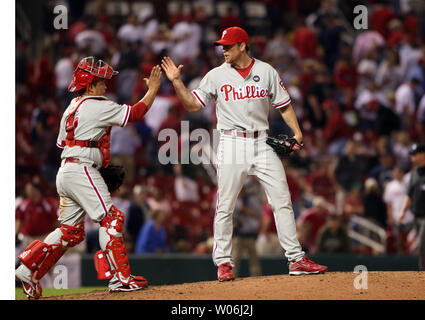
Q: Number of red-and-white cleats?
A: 4